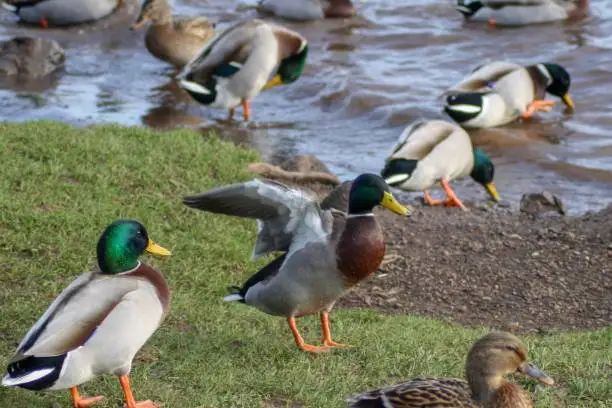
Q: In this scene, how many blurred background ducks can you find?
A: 7